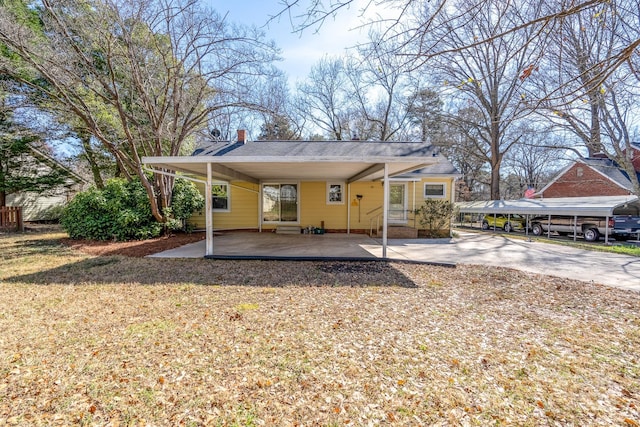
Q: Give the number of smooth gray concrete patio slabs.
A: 1